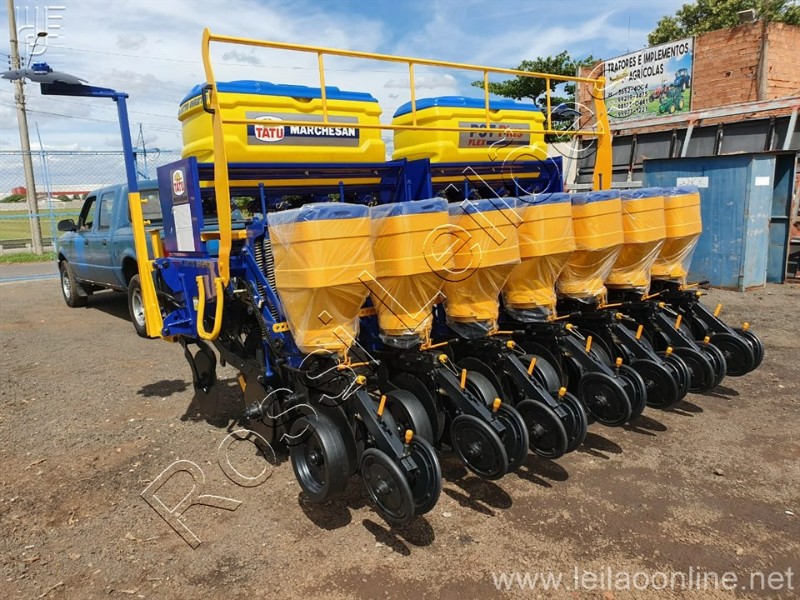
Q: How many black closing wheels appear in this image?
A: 14